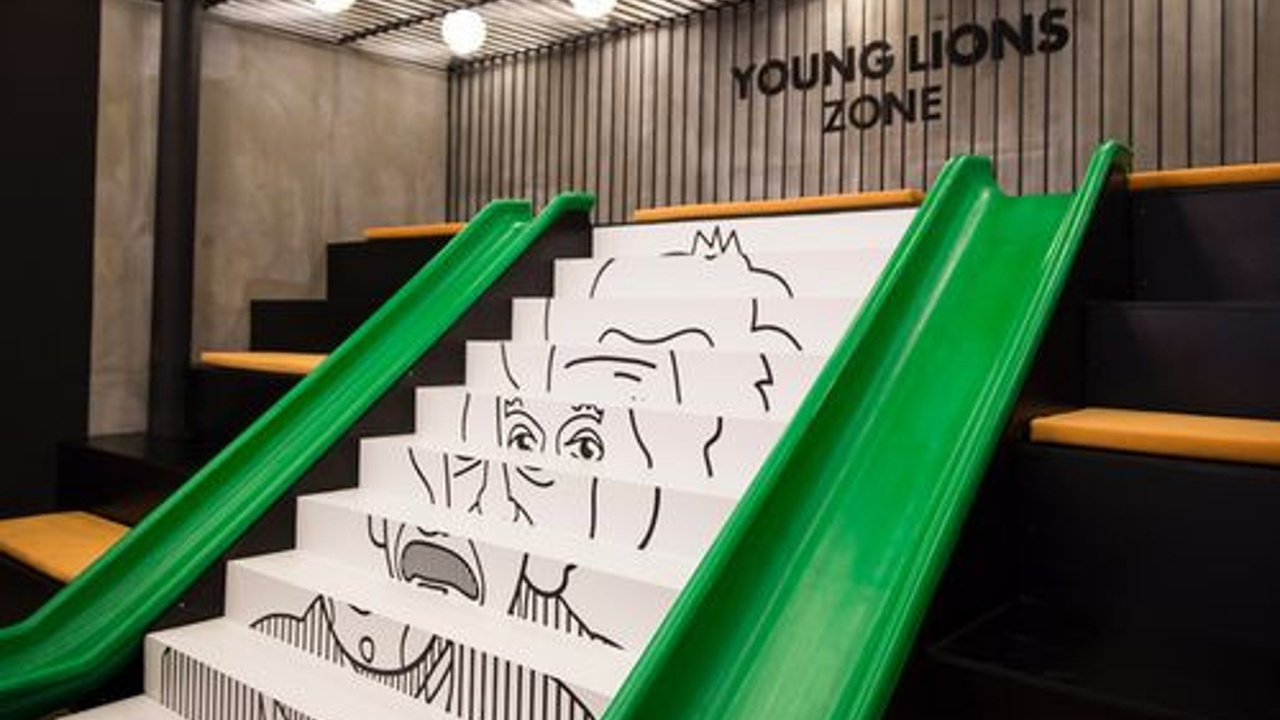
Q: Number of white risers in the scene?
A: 9